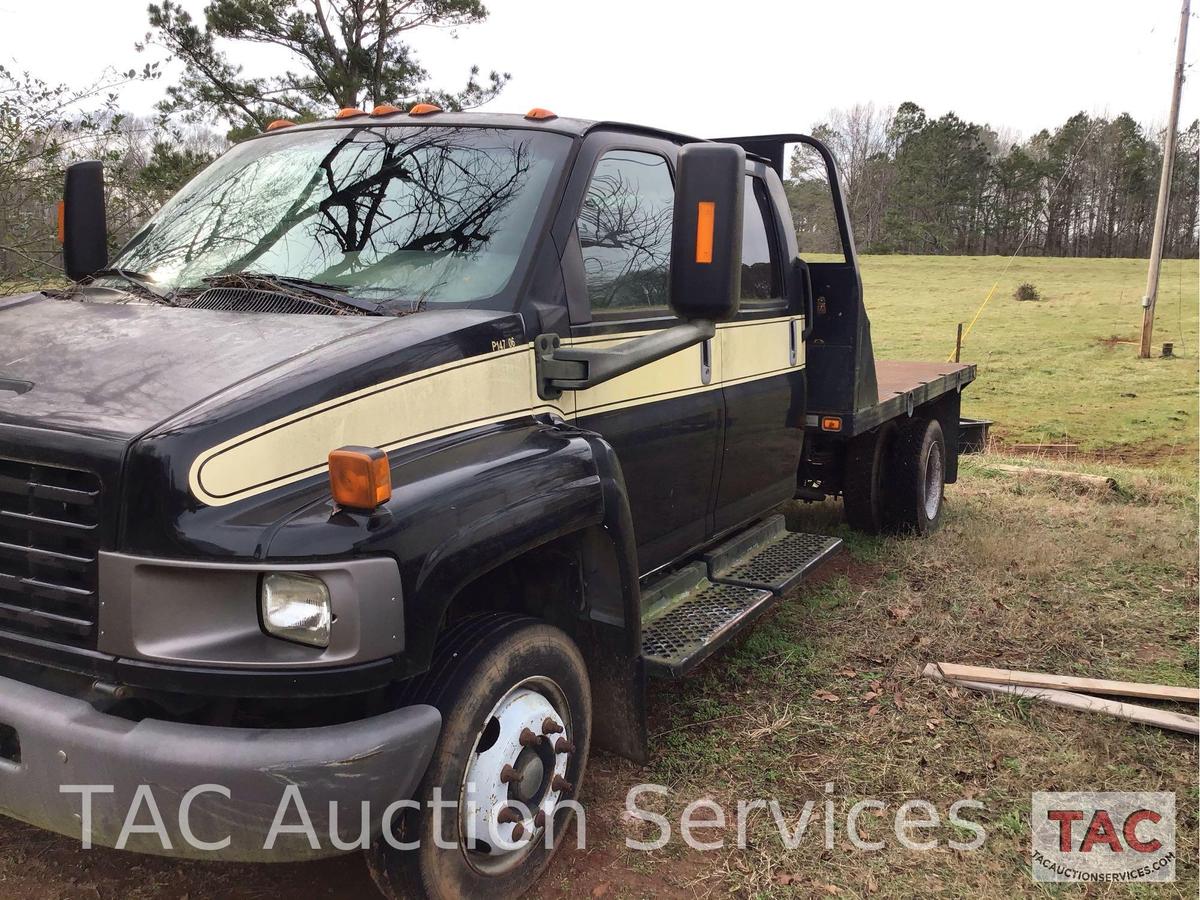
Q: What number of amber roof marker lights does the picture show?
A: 5